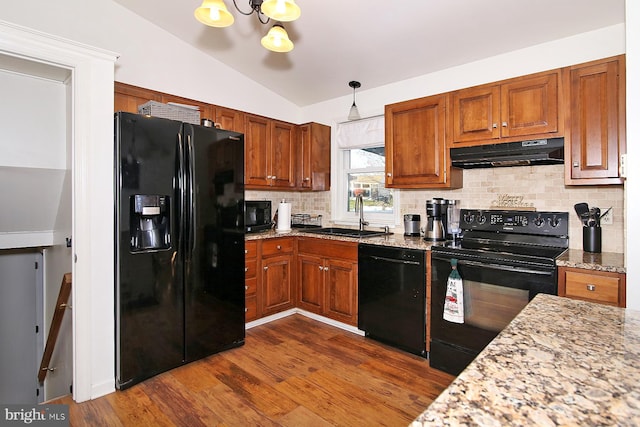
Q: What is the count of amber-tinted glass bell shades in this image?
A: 3